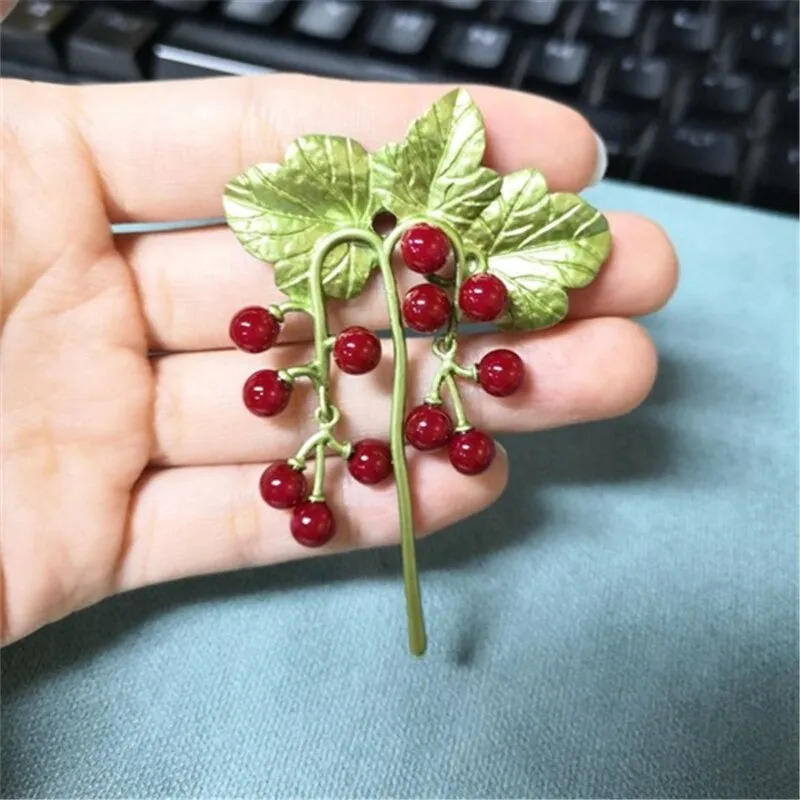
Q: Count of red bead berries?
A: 12